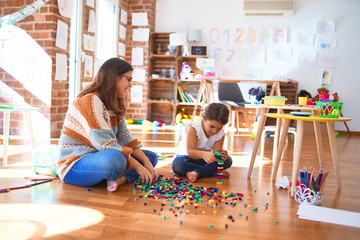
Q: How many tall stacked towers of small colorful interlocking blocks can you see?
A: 1